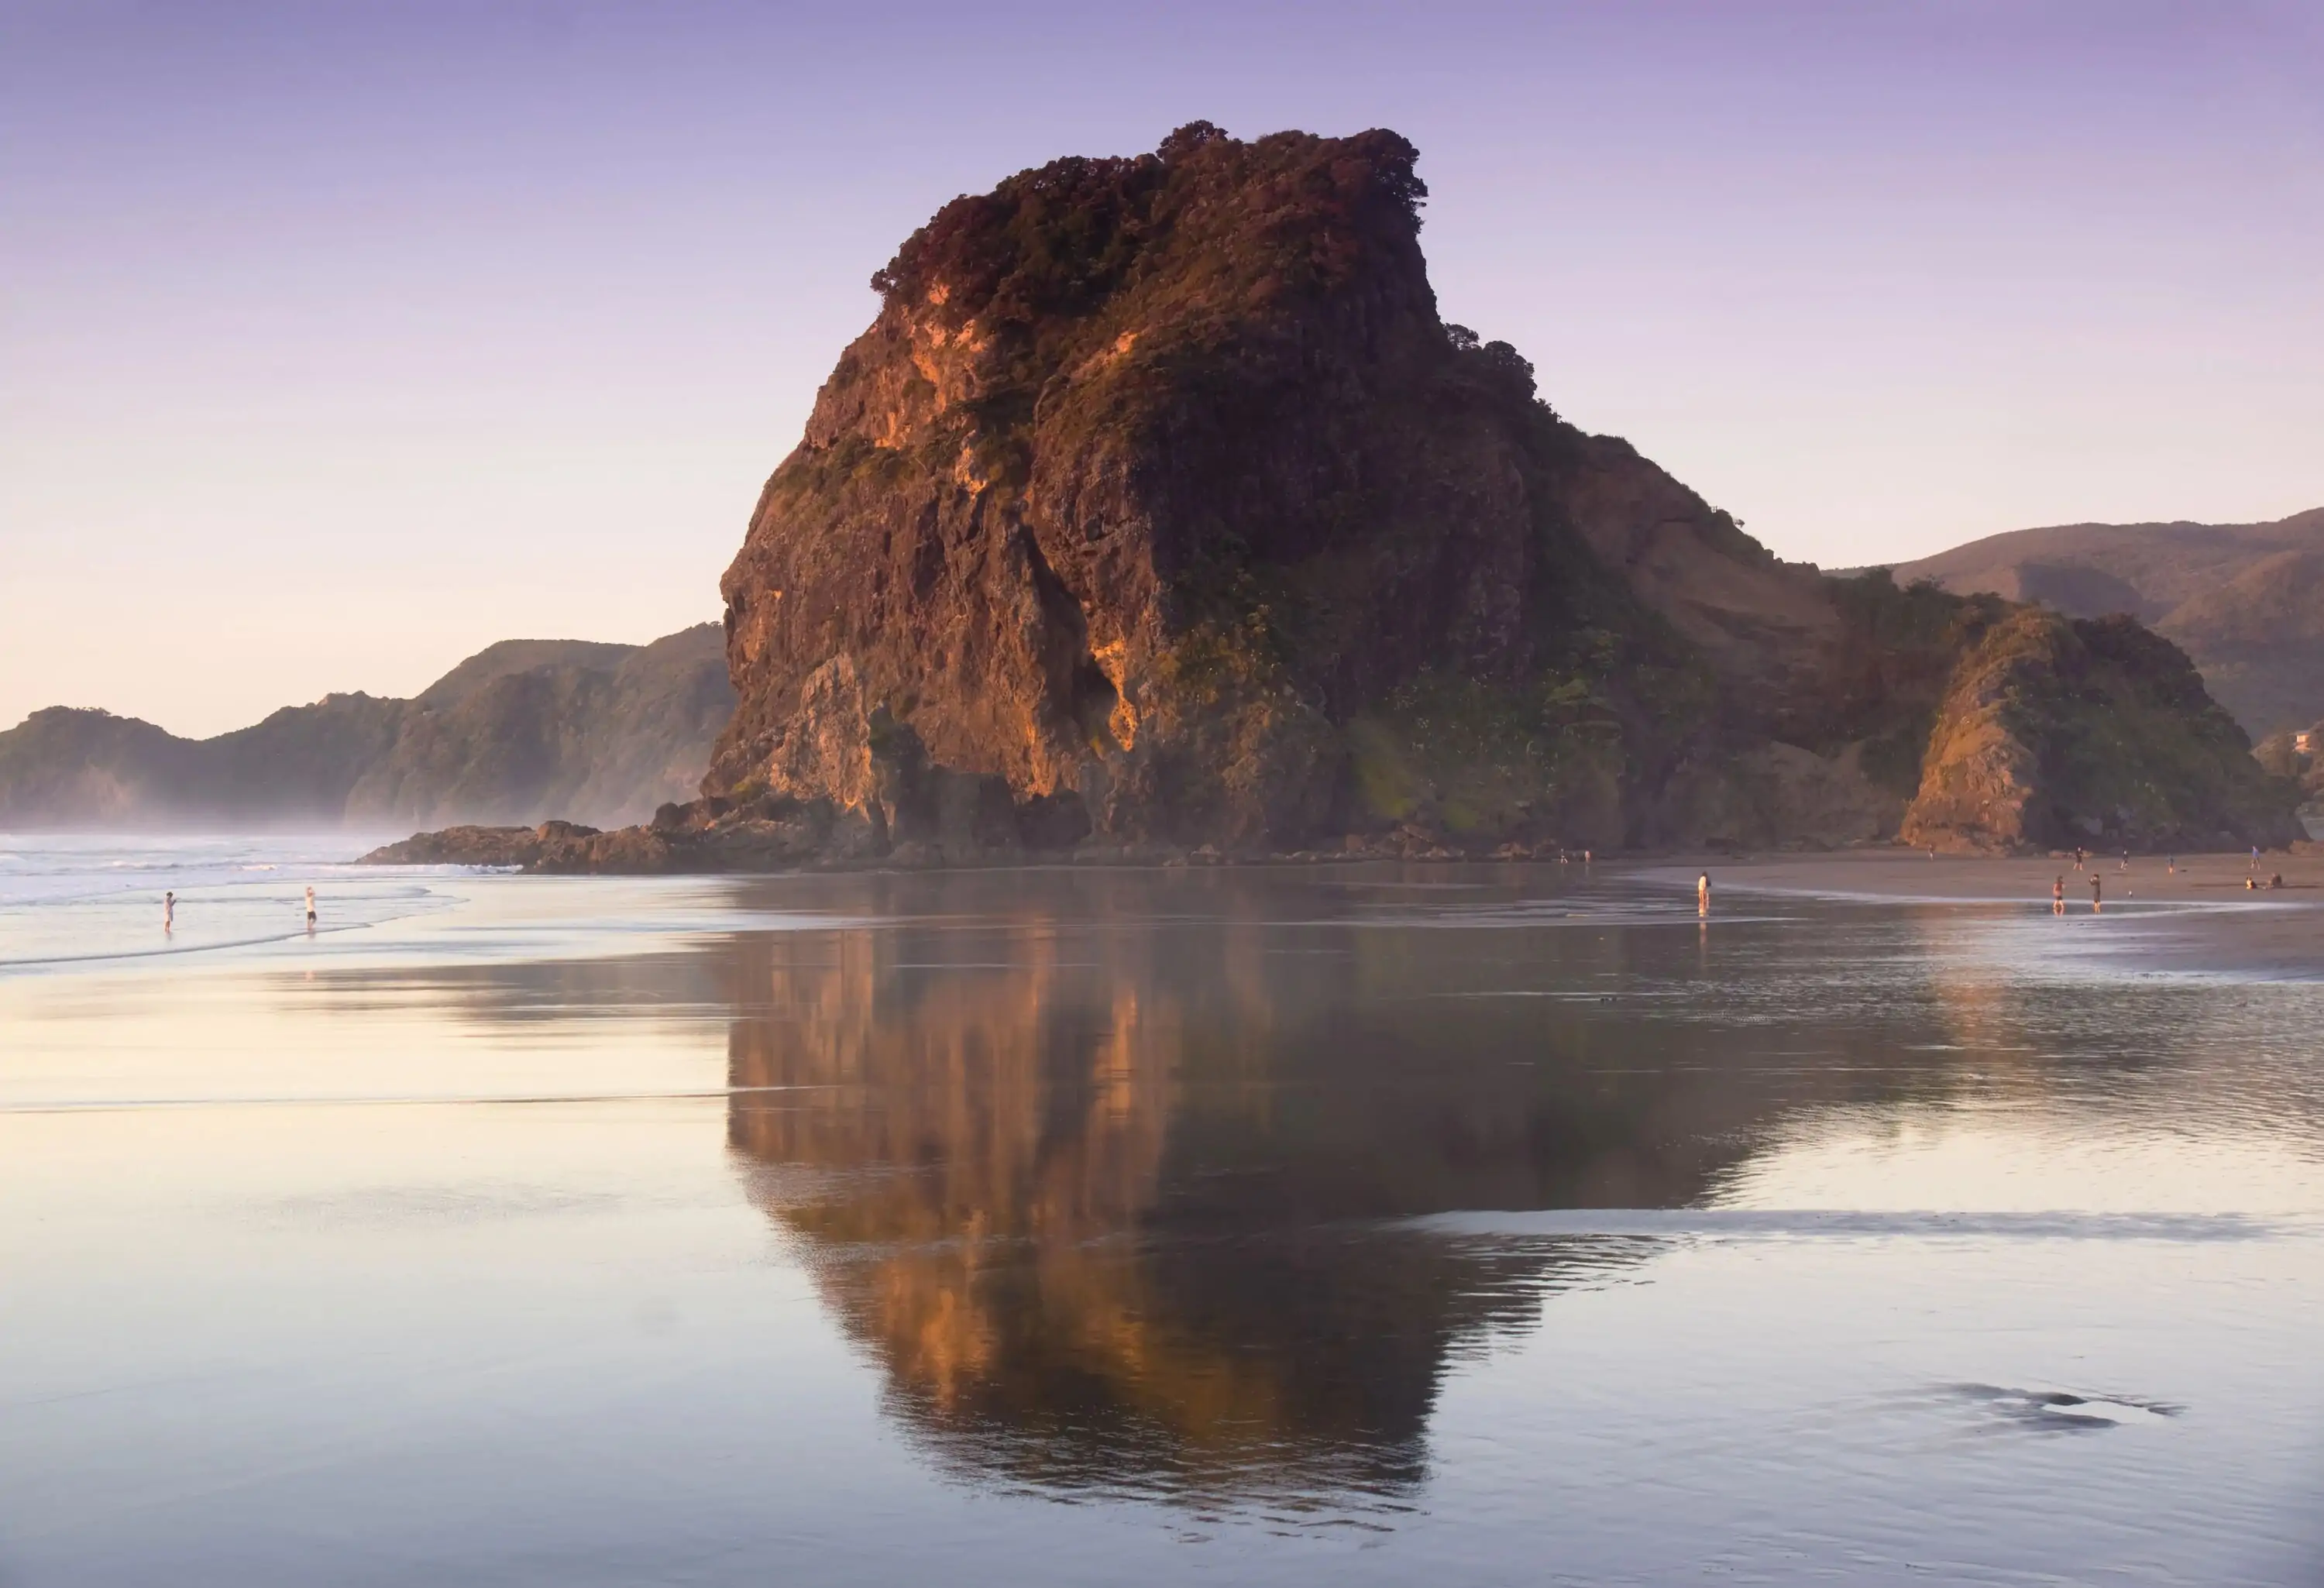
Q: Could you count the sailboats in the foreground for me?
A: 0